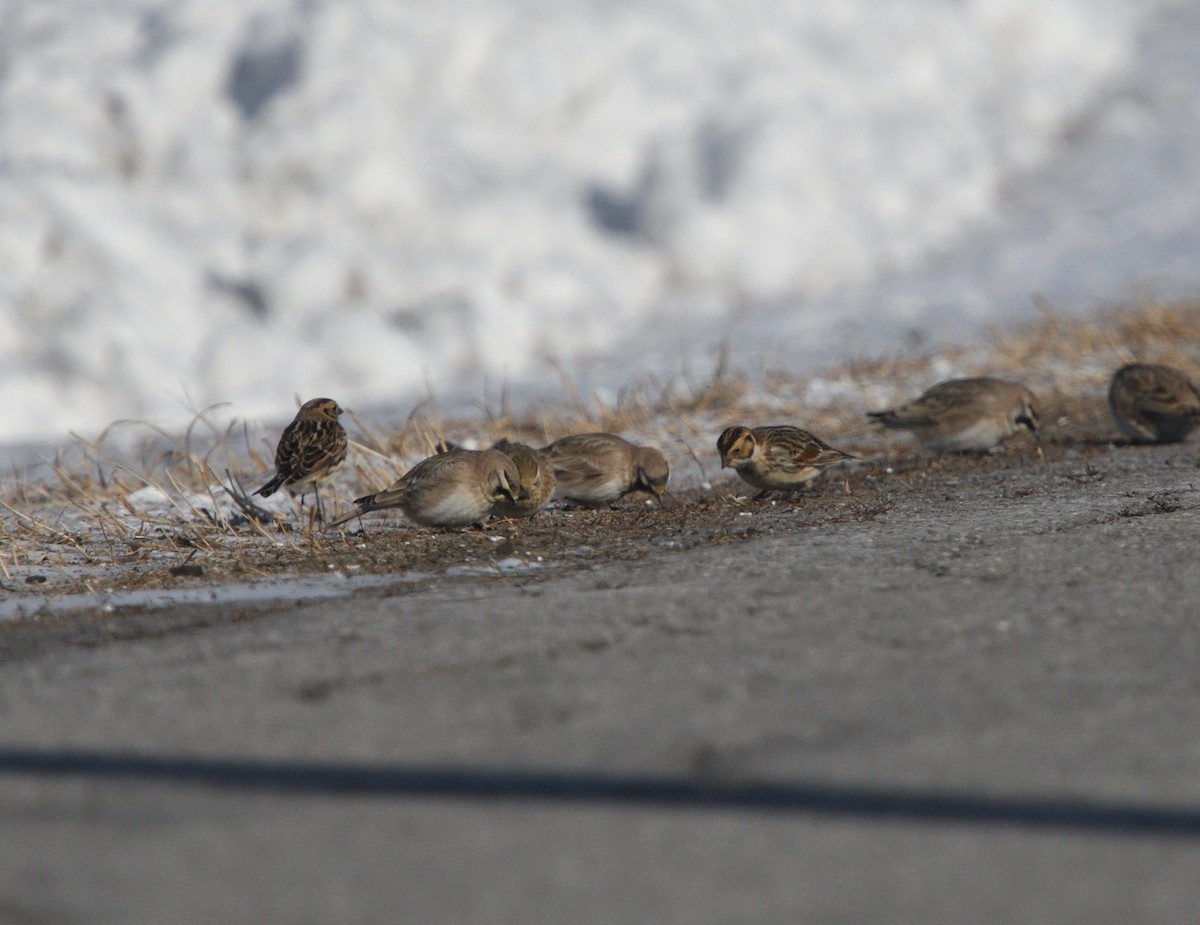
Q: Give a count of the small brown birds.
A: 7